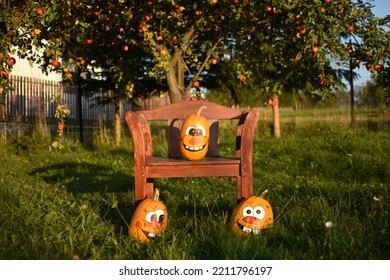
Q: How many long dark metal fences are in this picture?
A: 1